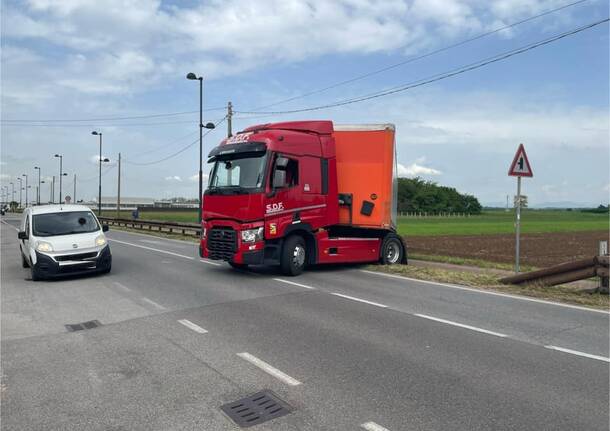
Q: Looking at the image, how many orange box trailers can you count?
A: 1